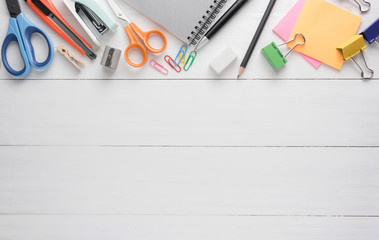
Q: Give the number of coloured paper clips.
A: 5